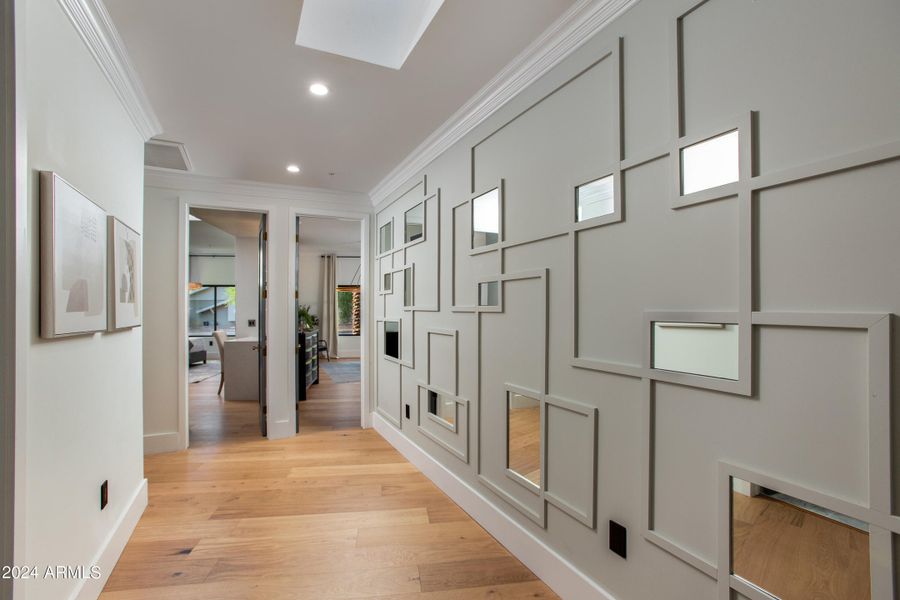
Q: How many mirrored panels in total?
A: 13